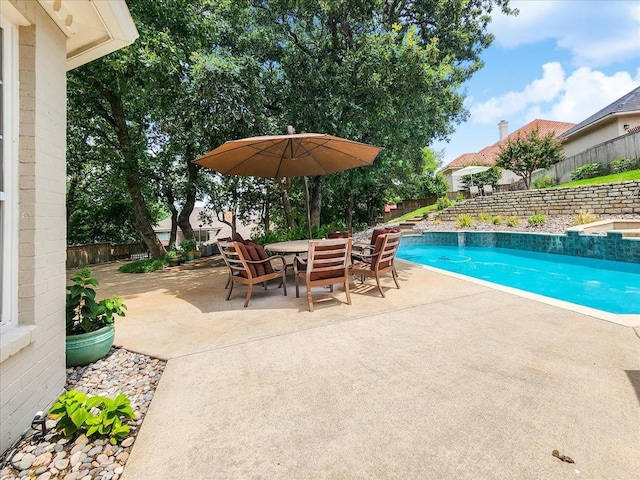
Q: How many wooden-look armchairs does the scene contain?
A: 6